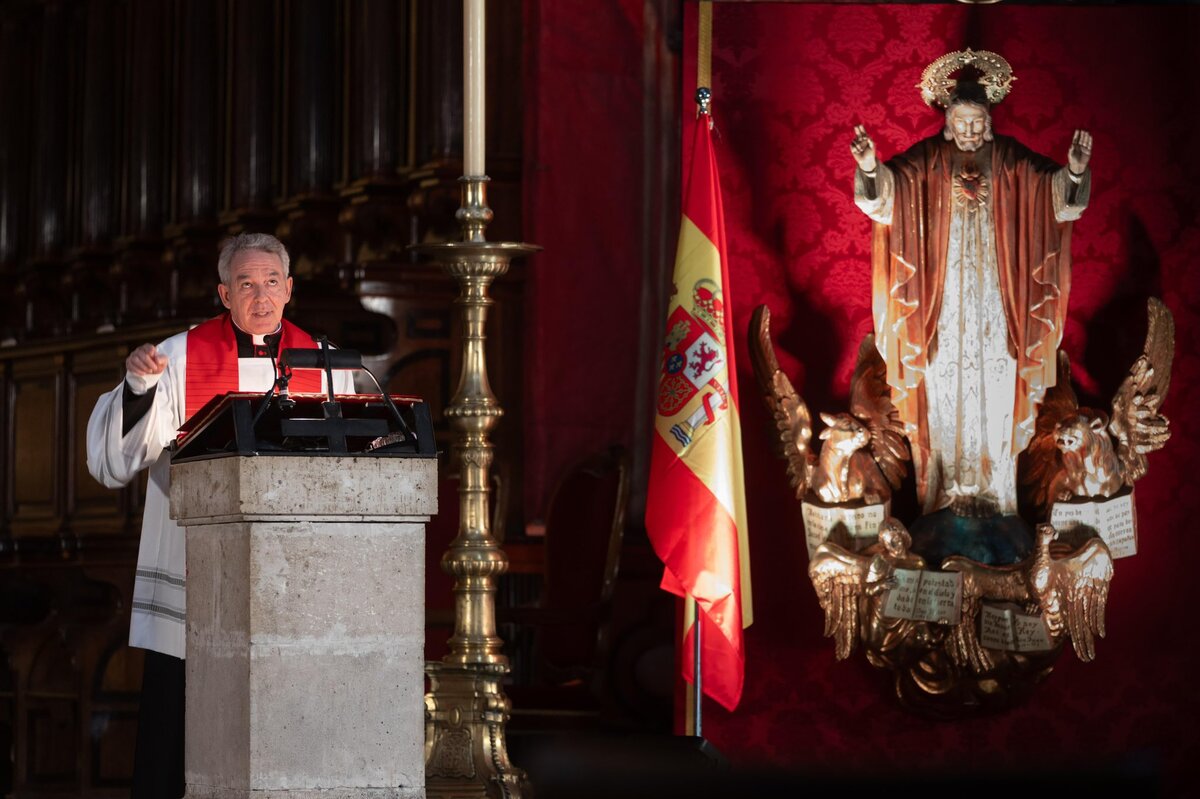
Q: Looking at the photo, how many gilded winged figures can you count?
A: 4